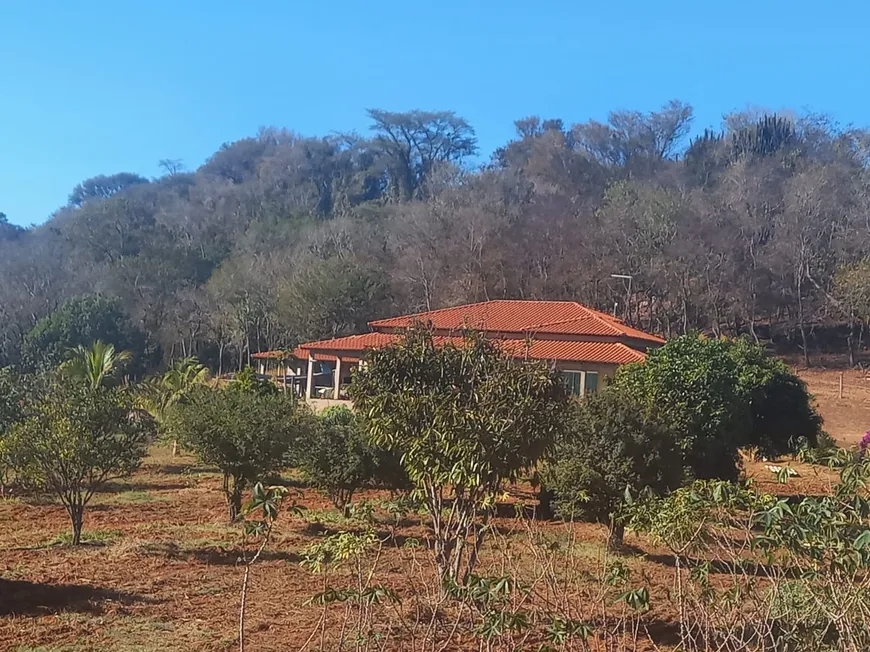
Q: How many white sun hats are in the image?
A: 0